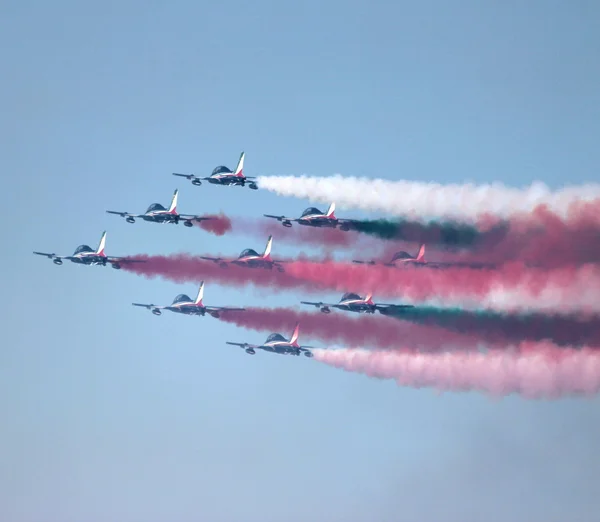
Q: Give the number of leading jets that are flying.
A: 1